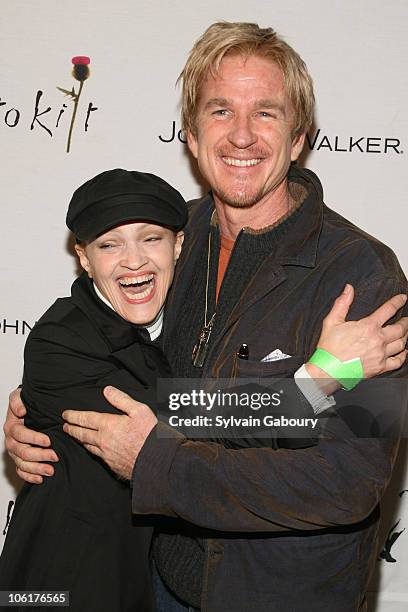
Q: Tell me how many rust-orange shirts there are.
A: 1